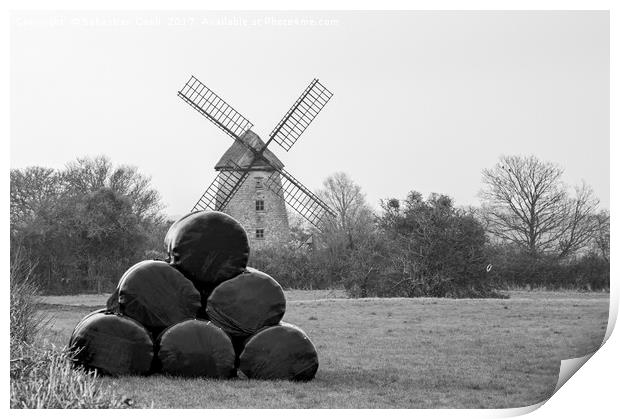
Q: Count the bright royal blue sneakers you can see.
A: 0